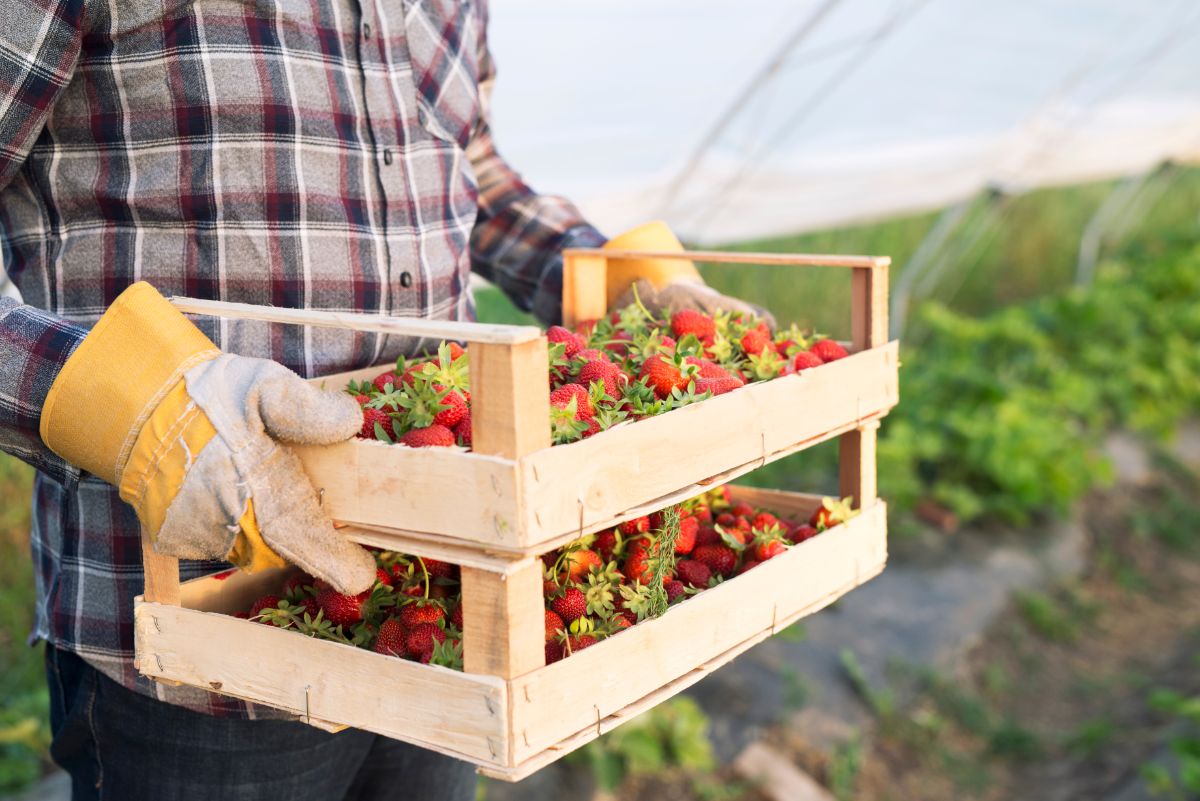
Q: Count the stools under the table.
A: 0